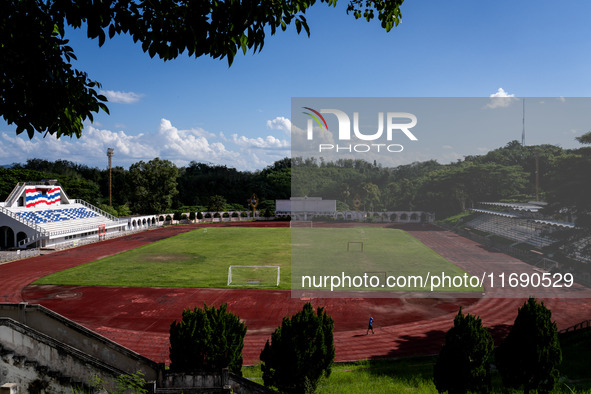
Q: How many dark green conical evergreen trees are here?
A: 4